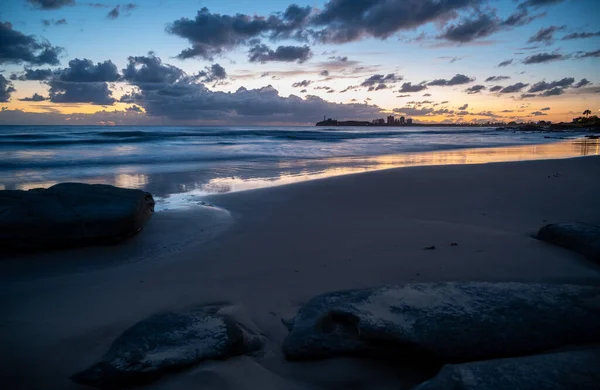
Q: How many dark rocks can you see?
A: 5